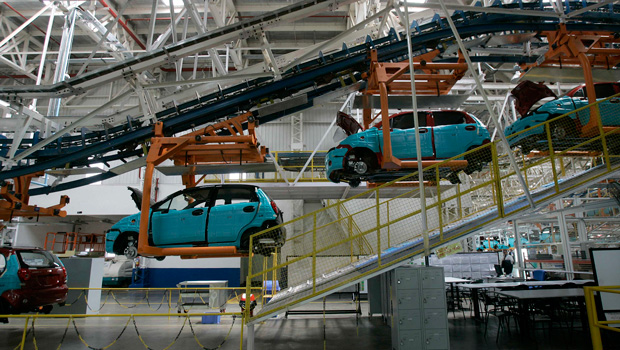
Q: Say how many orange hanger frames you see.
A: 4